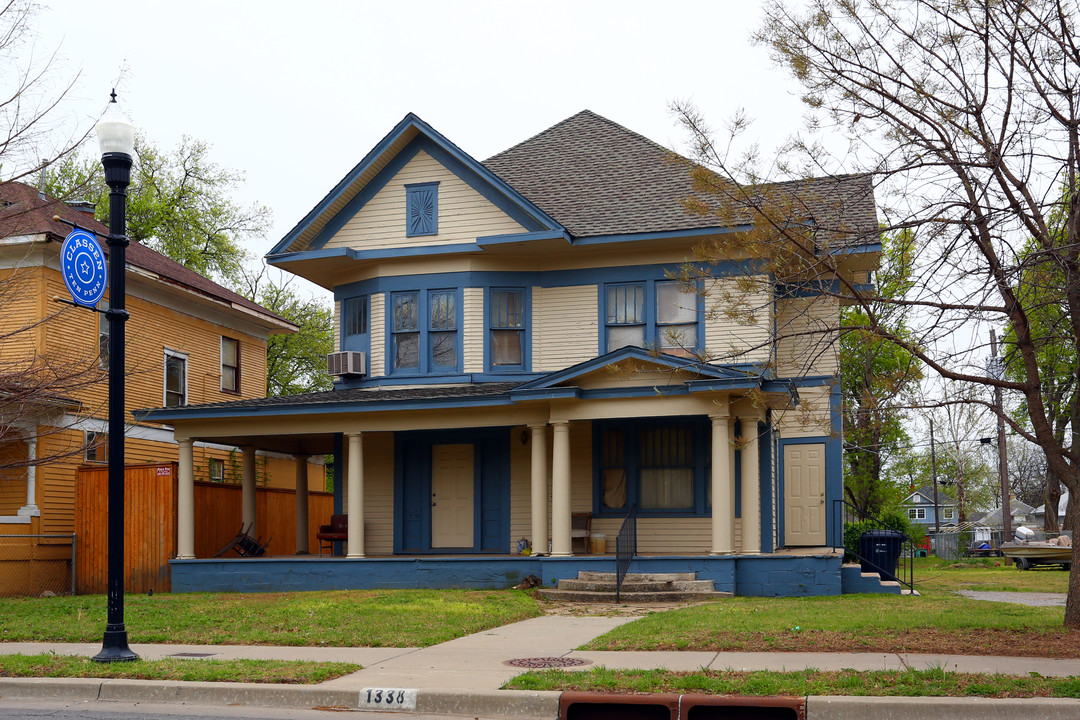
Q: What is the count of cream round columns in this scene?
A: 8